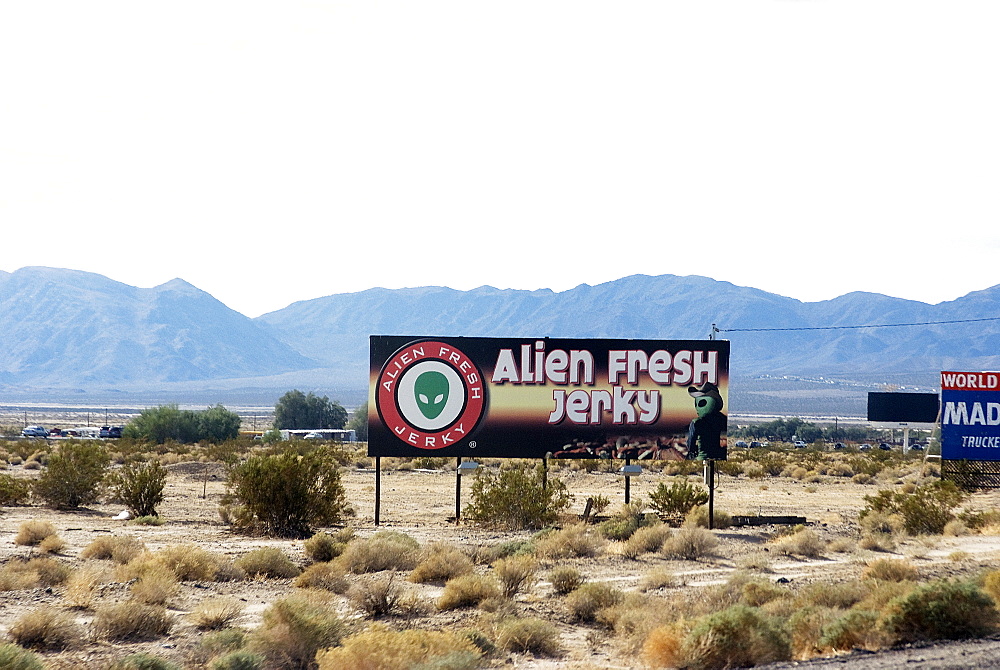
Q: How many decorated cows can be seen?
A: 0